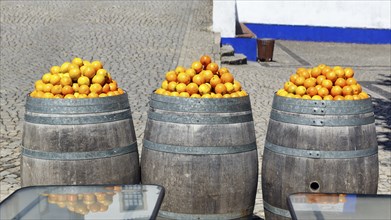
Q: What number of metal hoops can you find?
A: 14